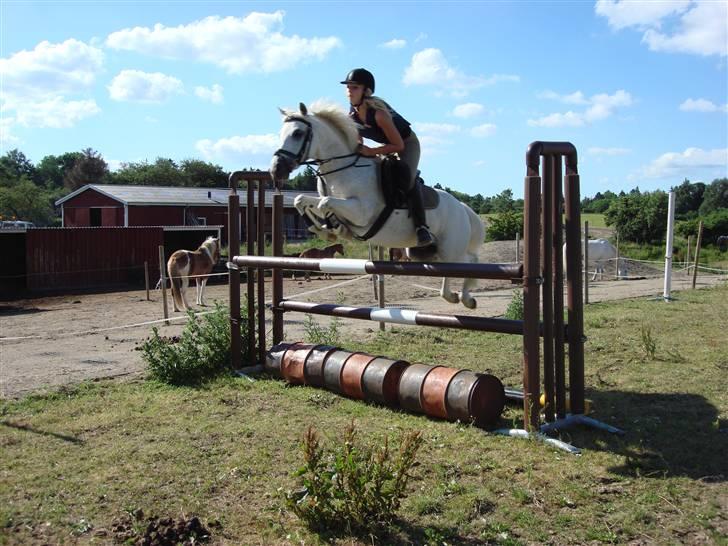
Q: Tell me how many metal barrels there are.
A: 3